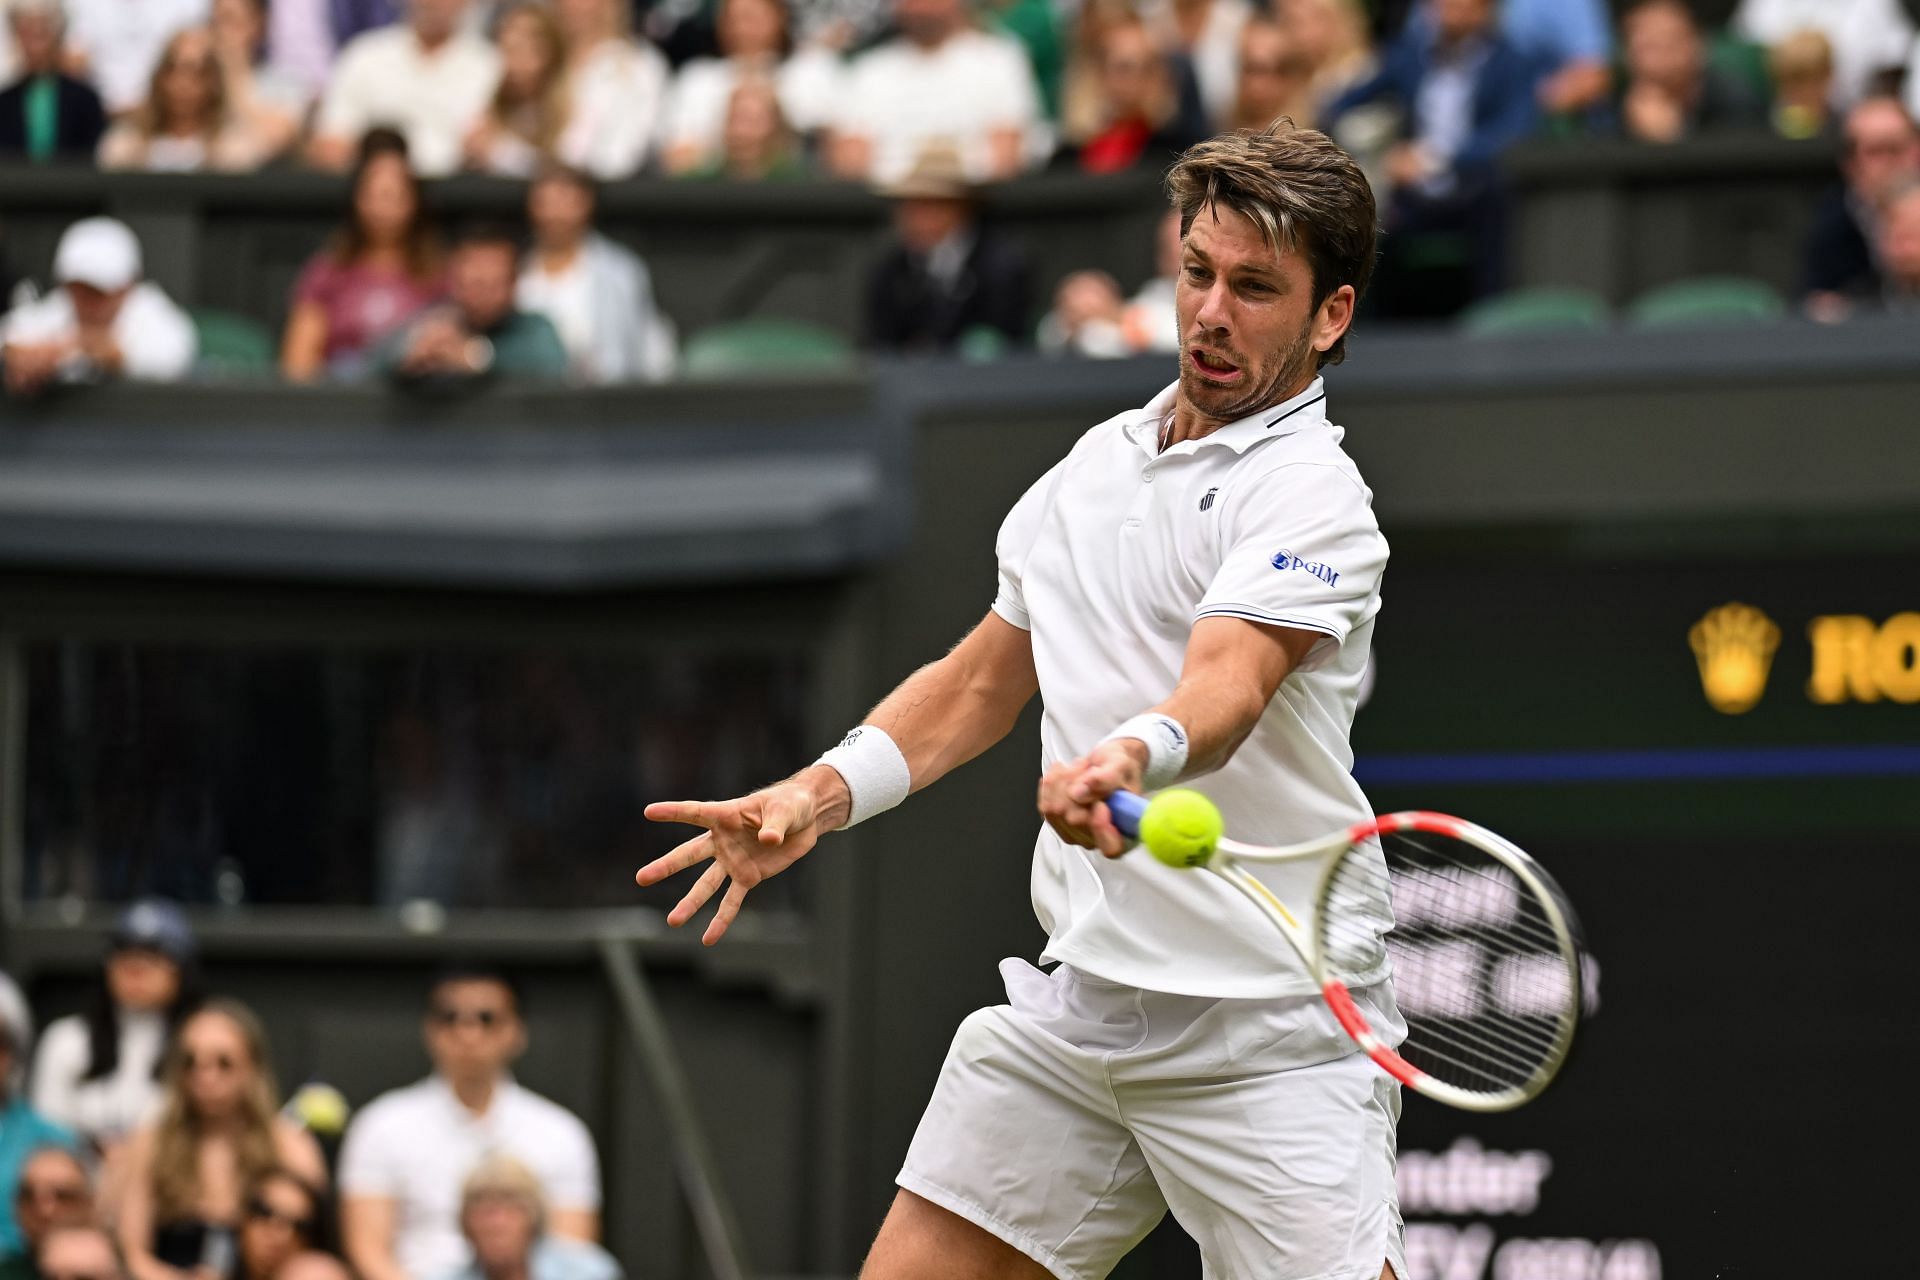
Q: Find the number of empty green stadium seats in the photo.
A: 4